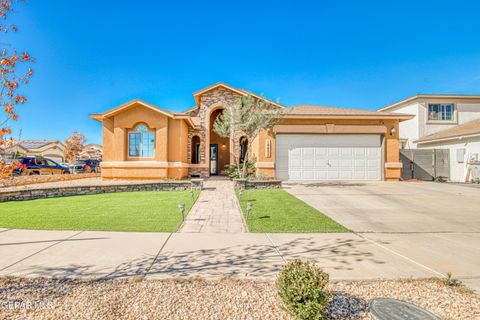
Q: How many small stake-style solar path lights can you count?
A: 4